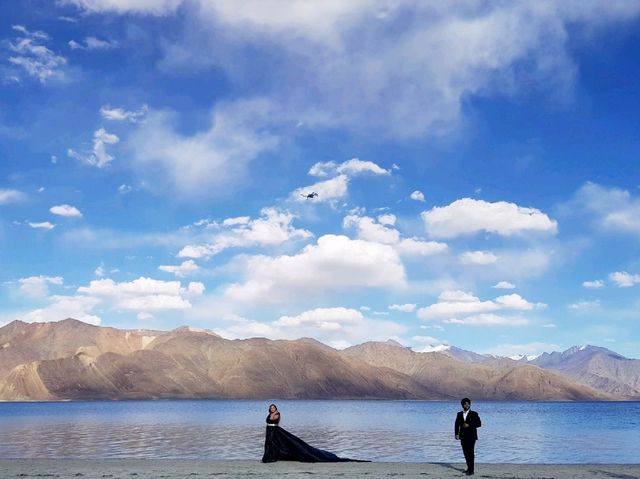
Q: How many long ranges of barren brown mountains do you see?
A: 1